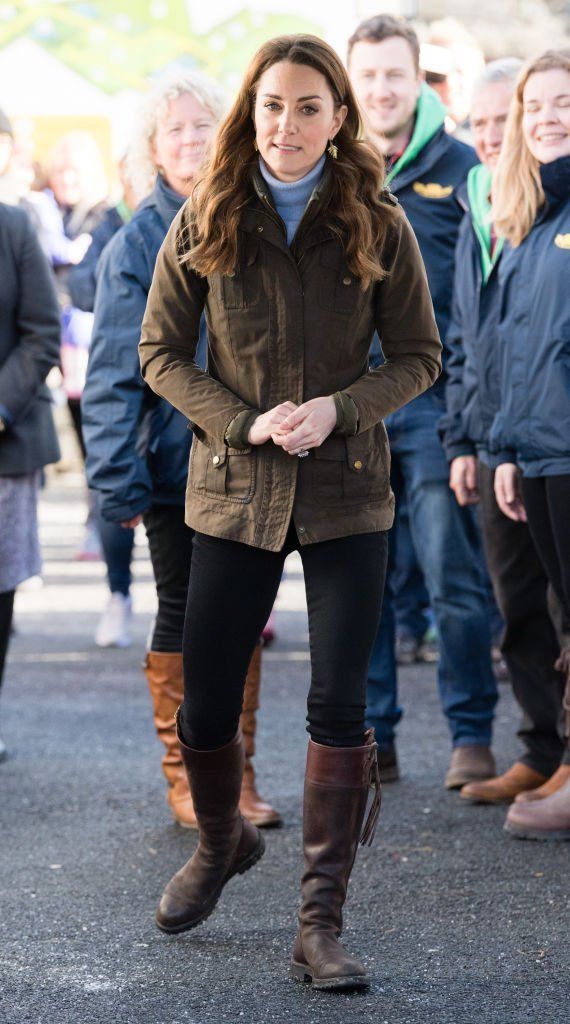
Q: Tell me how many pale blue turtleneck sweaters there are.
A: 1